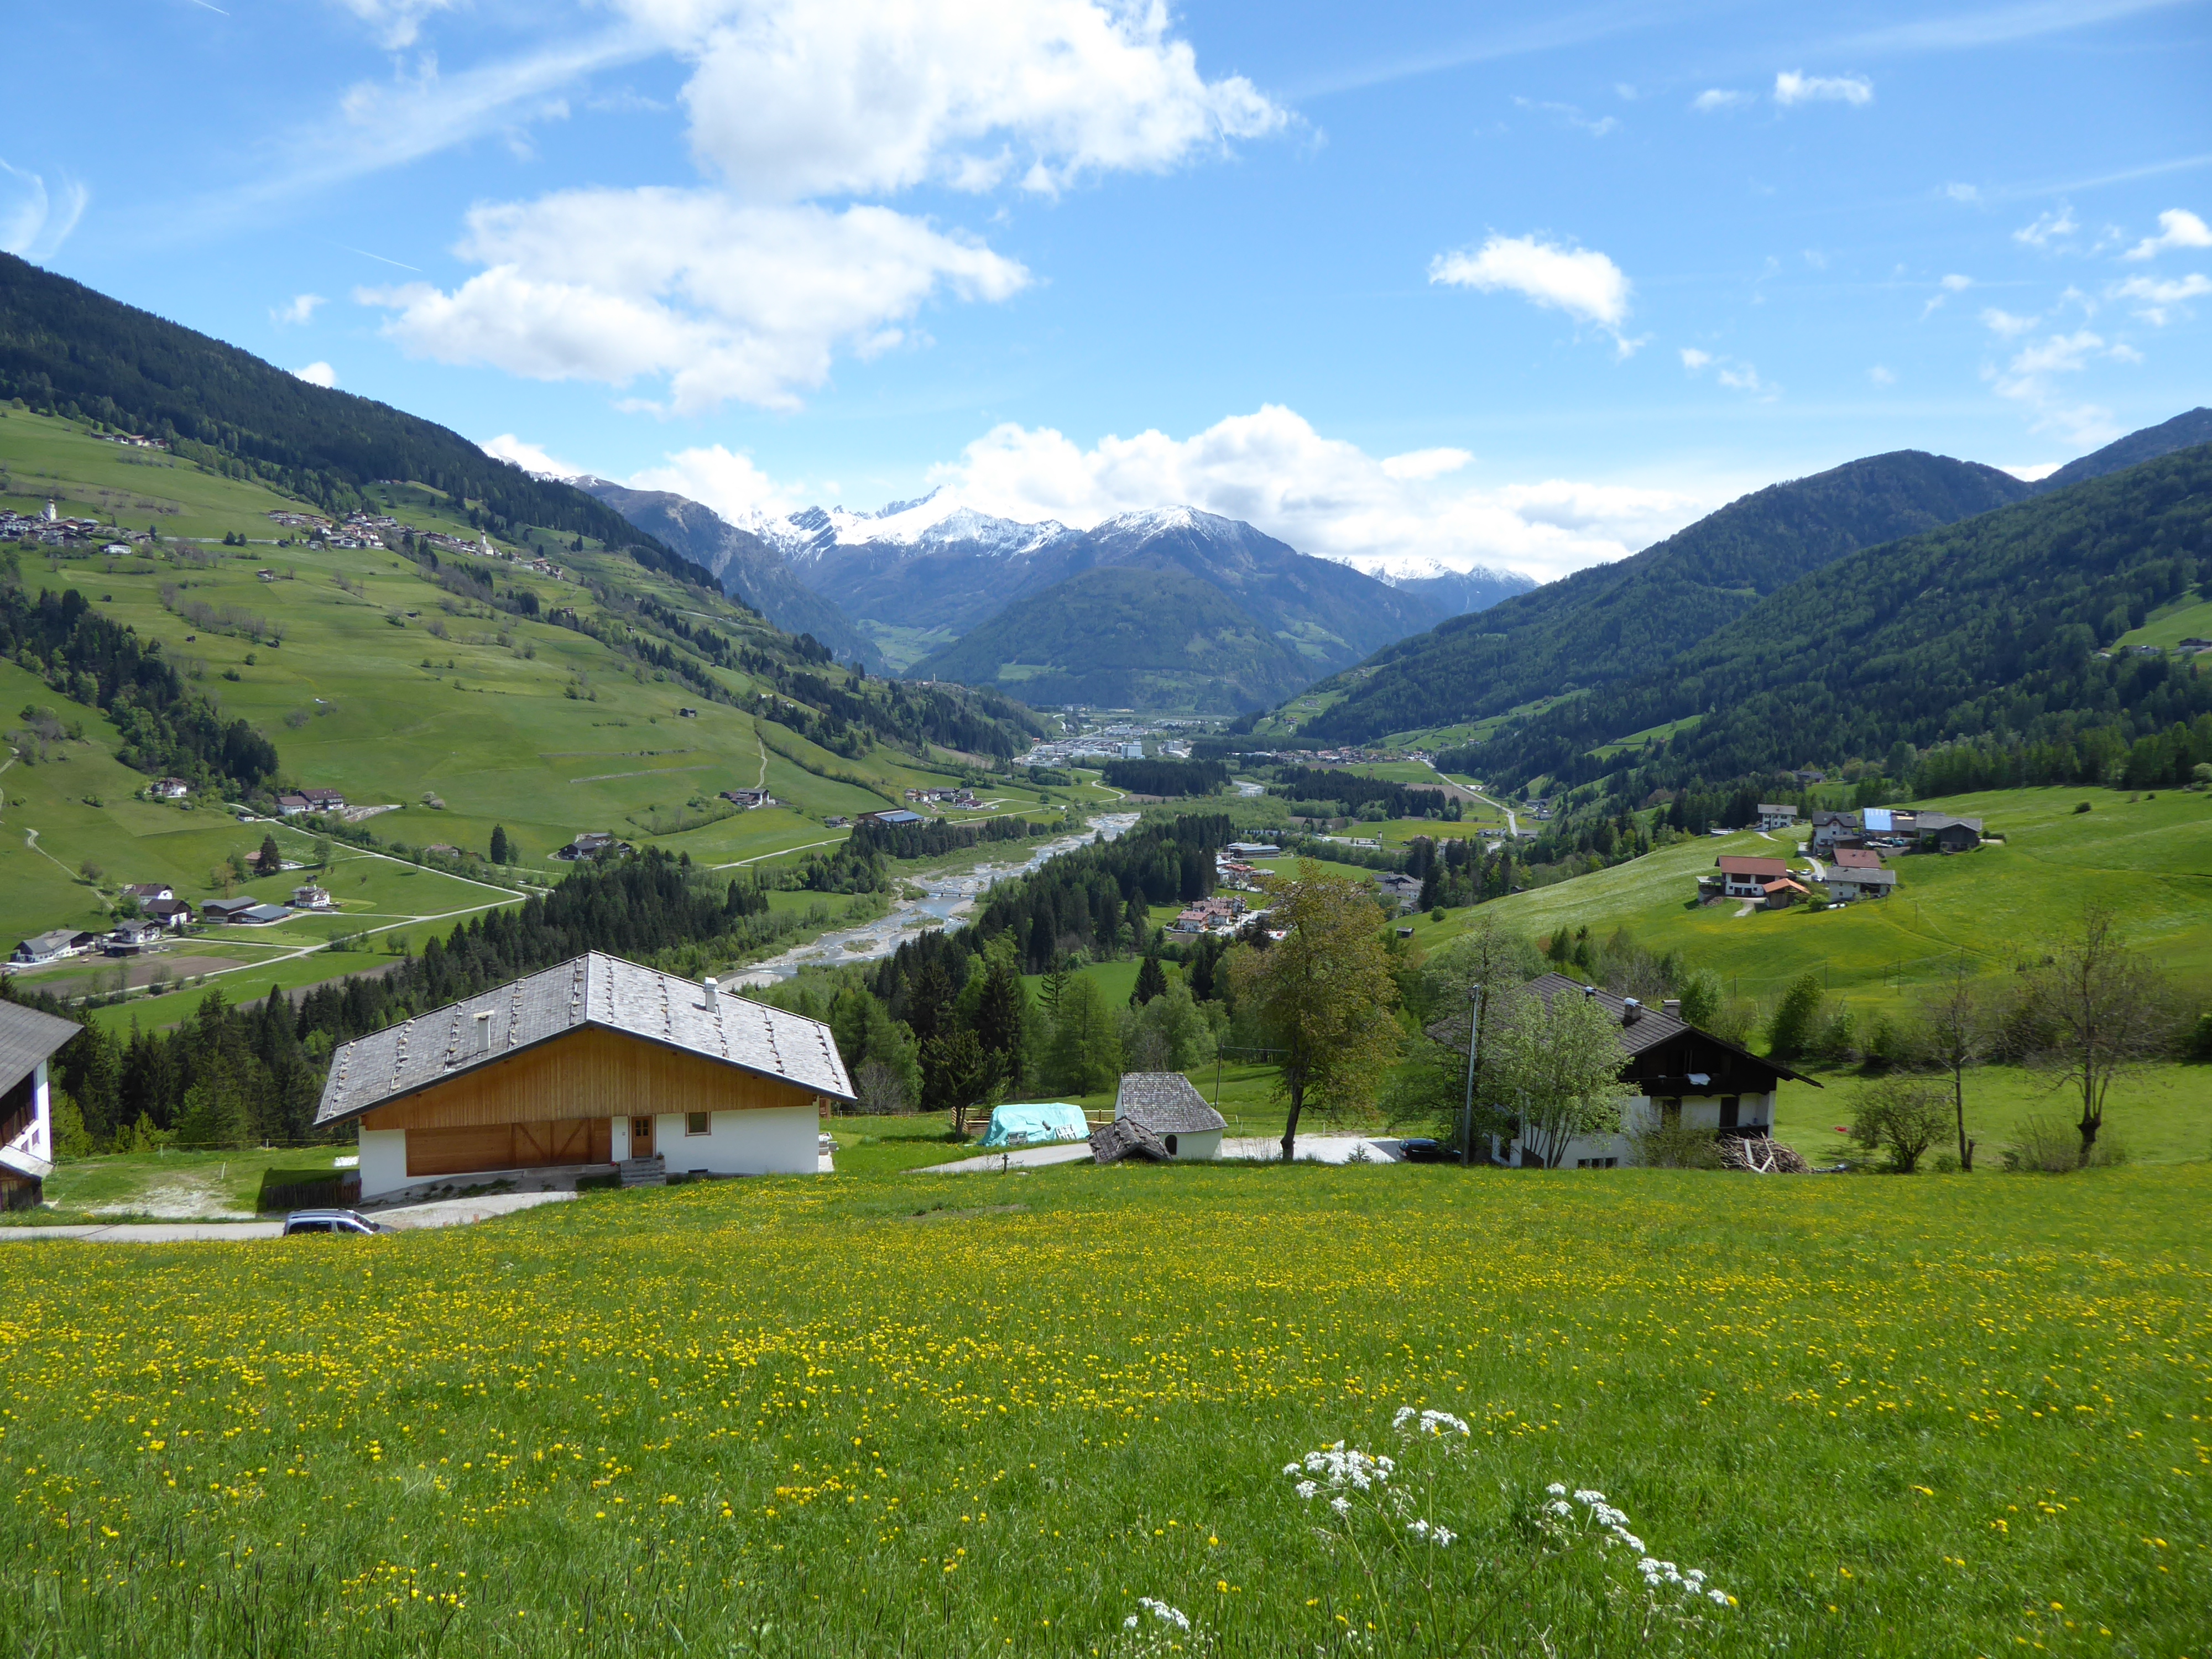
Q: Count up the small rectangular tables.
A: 0